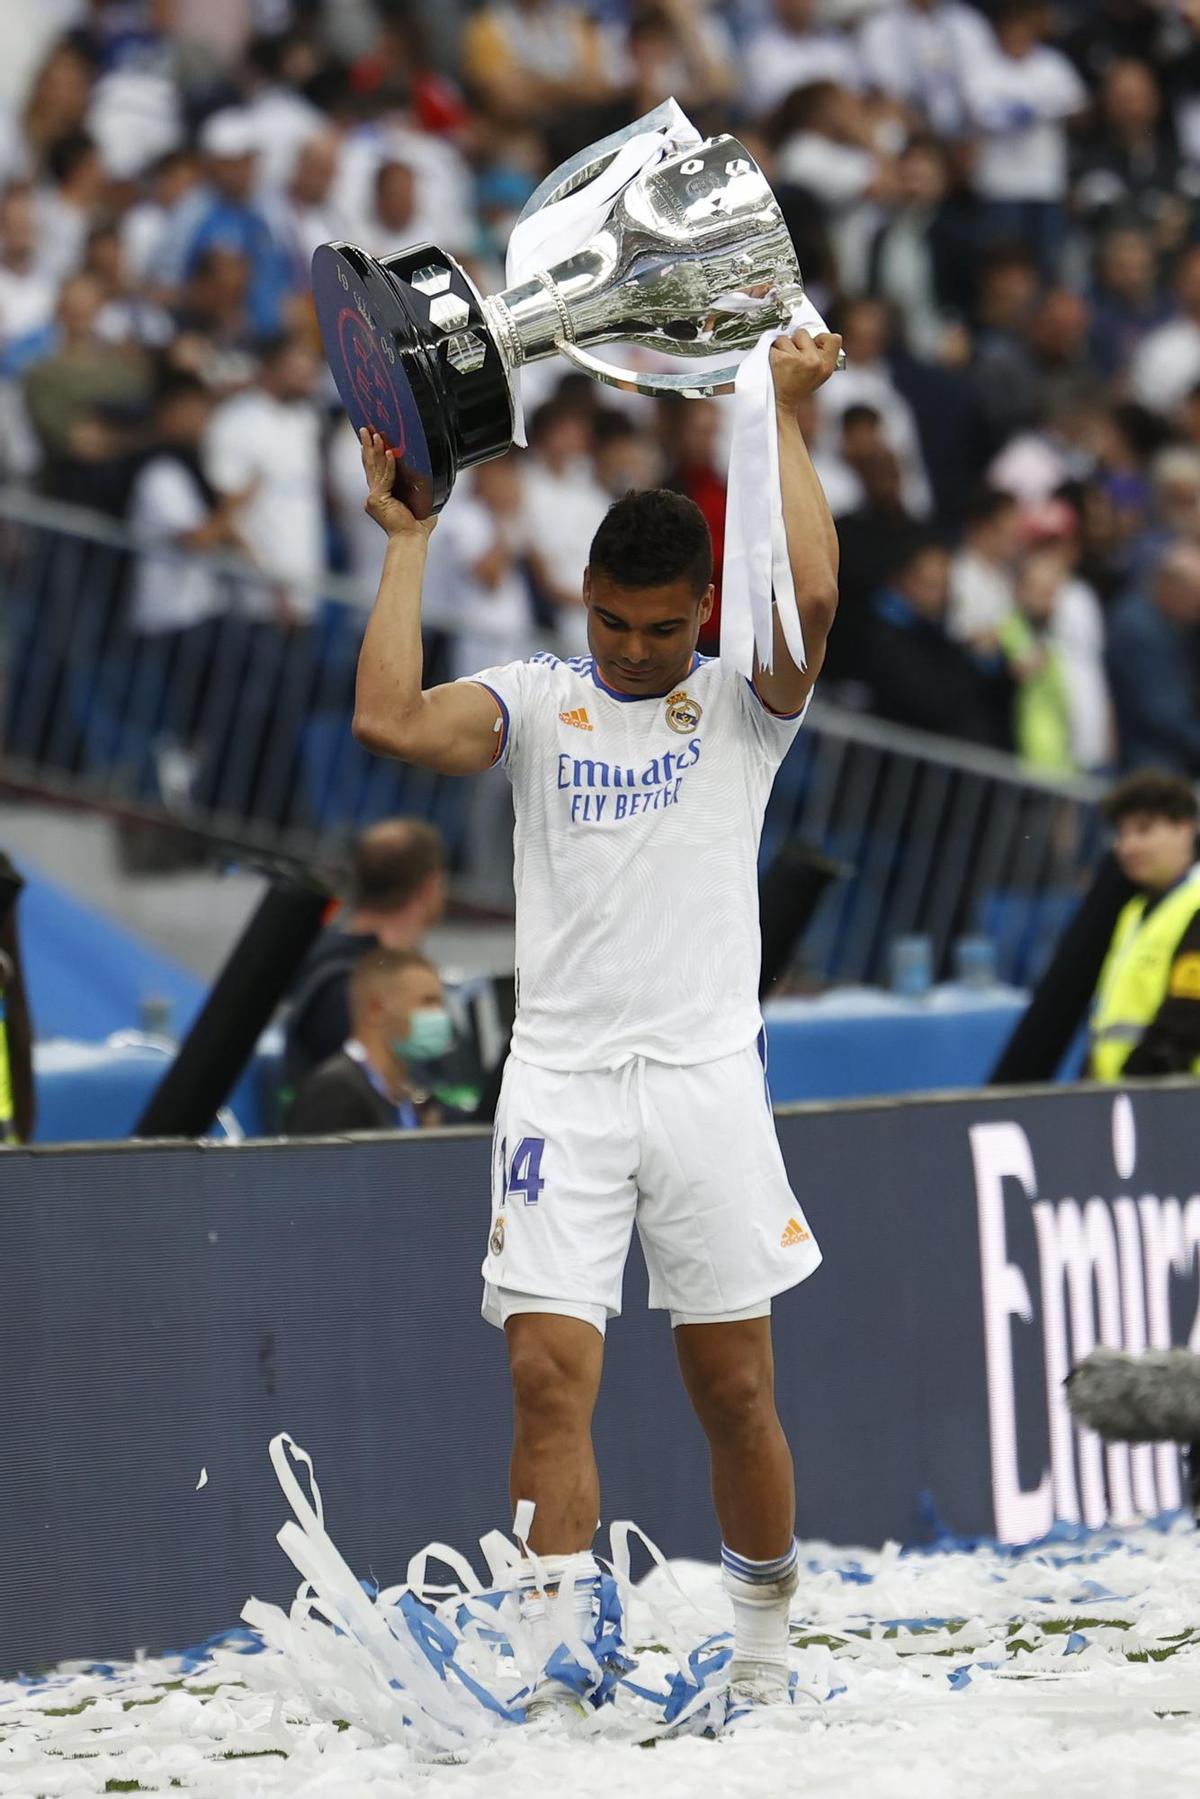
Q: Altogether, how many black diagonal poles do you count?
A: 3